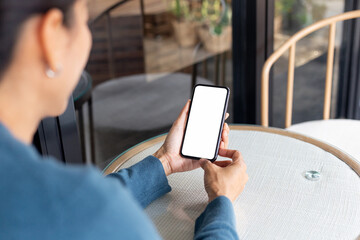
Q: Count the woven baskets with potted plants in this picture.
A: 2